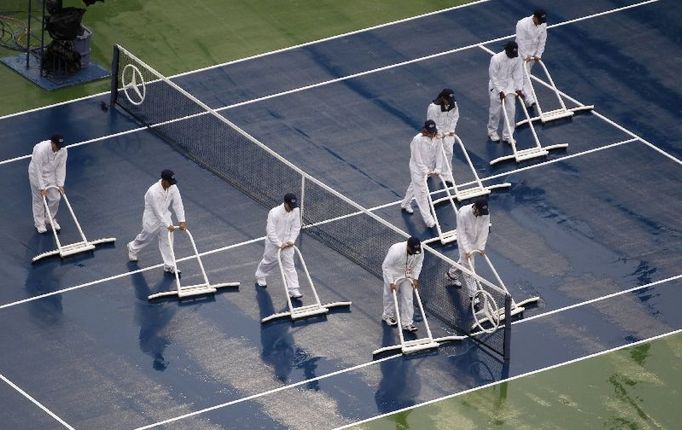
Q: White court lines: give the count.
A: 7